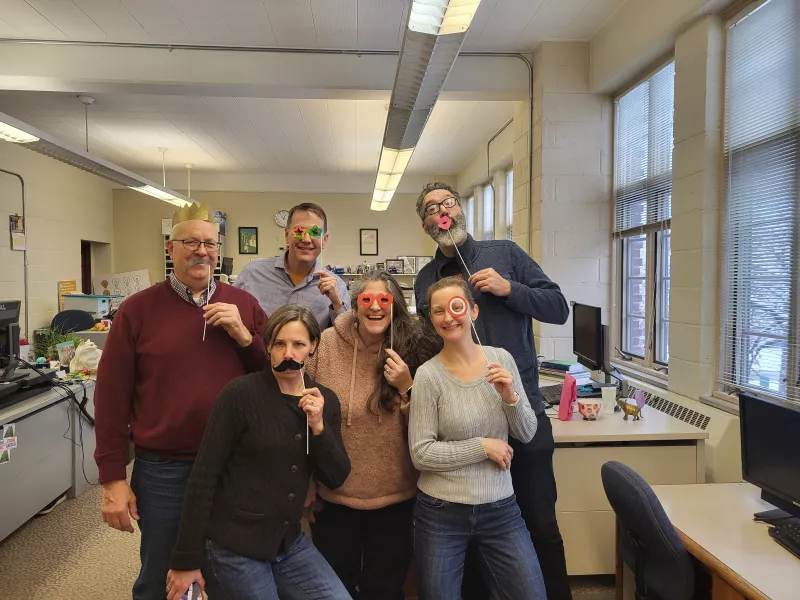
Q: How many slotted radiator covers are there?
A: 1